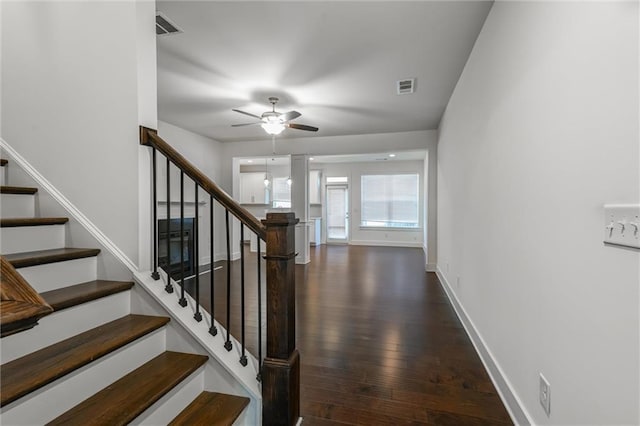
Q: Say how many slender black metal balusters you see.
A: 8